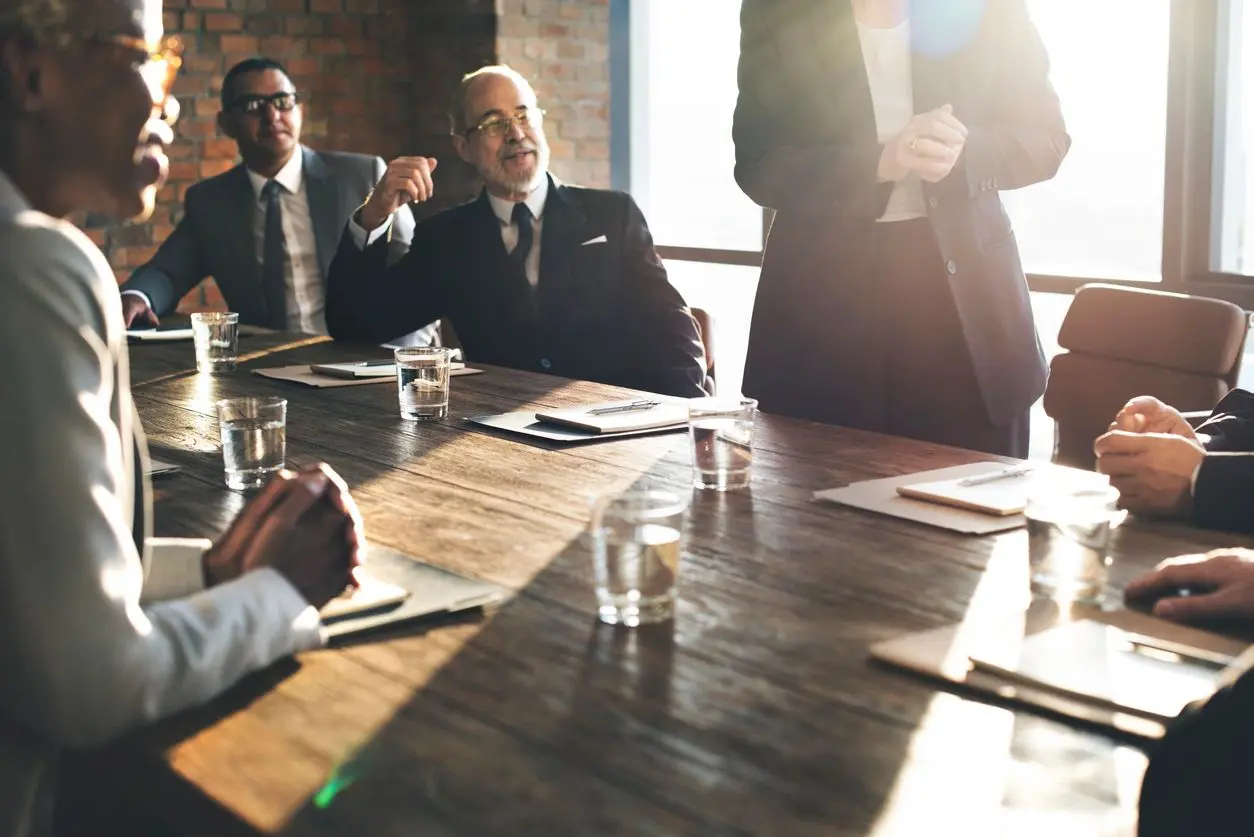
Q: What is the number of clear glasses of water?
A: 6